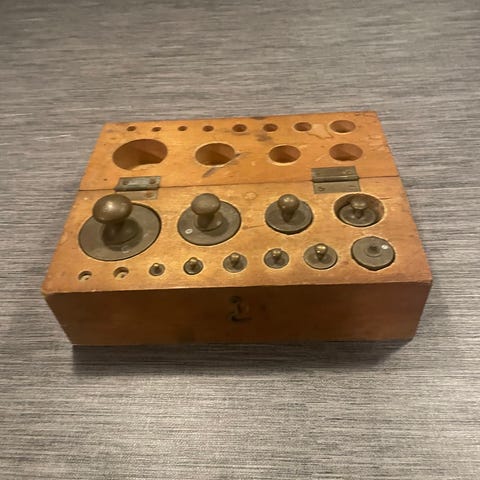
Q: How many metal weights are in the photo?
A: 10